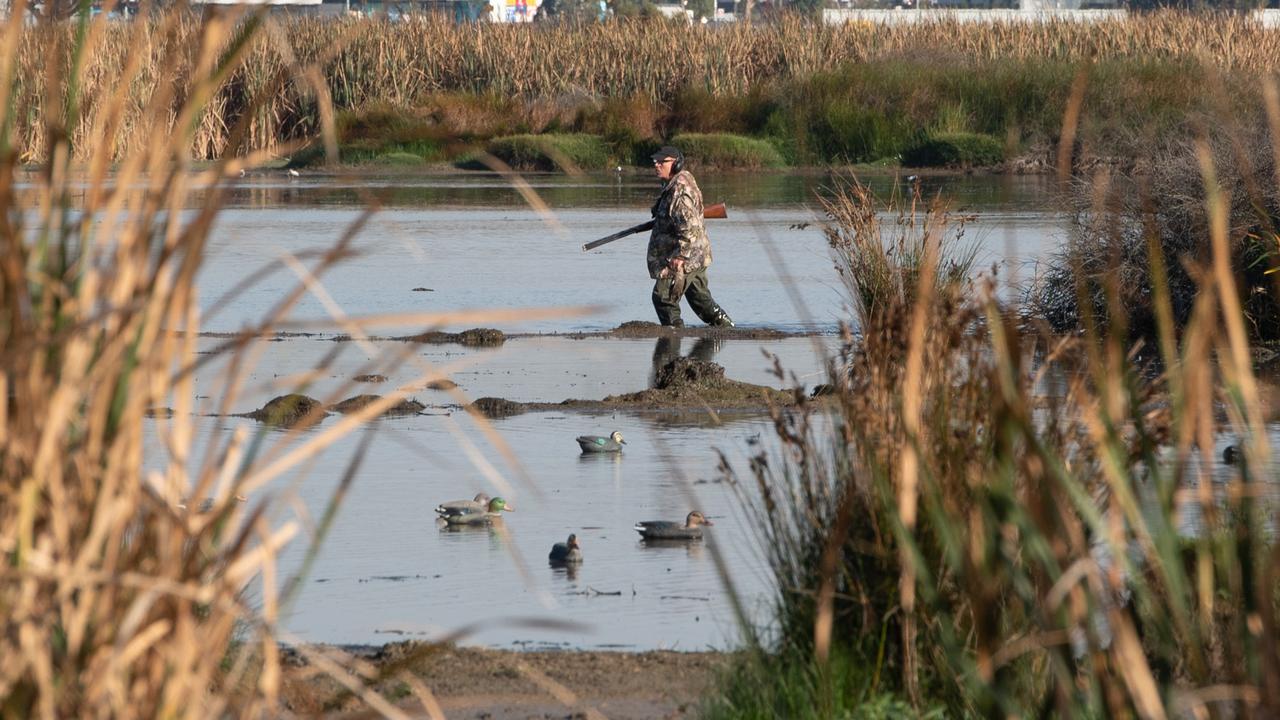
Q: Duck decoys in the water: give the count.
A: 5